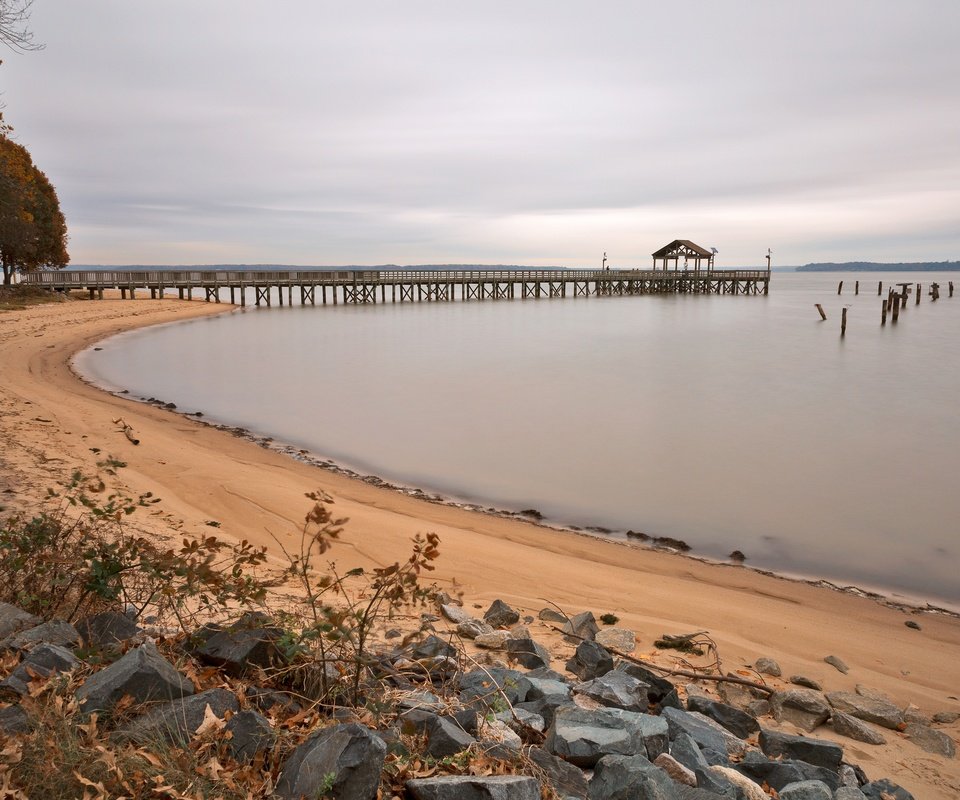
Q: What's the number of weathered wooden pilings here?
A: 12